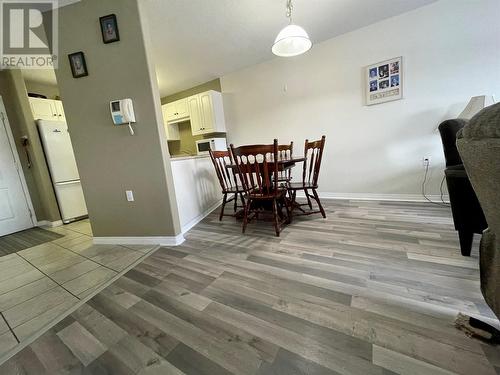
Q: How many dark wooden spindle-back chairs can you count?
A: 4